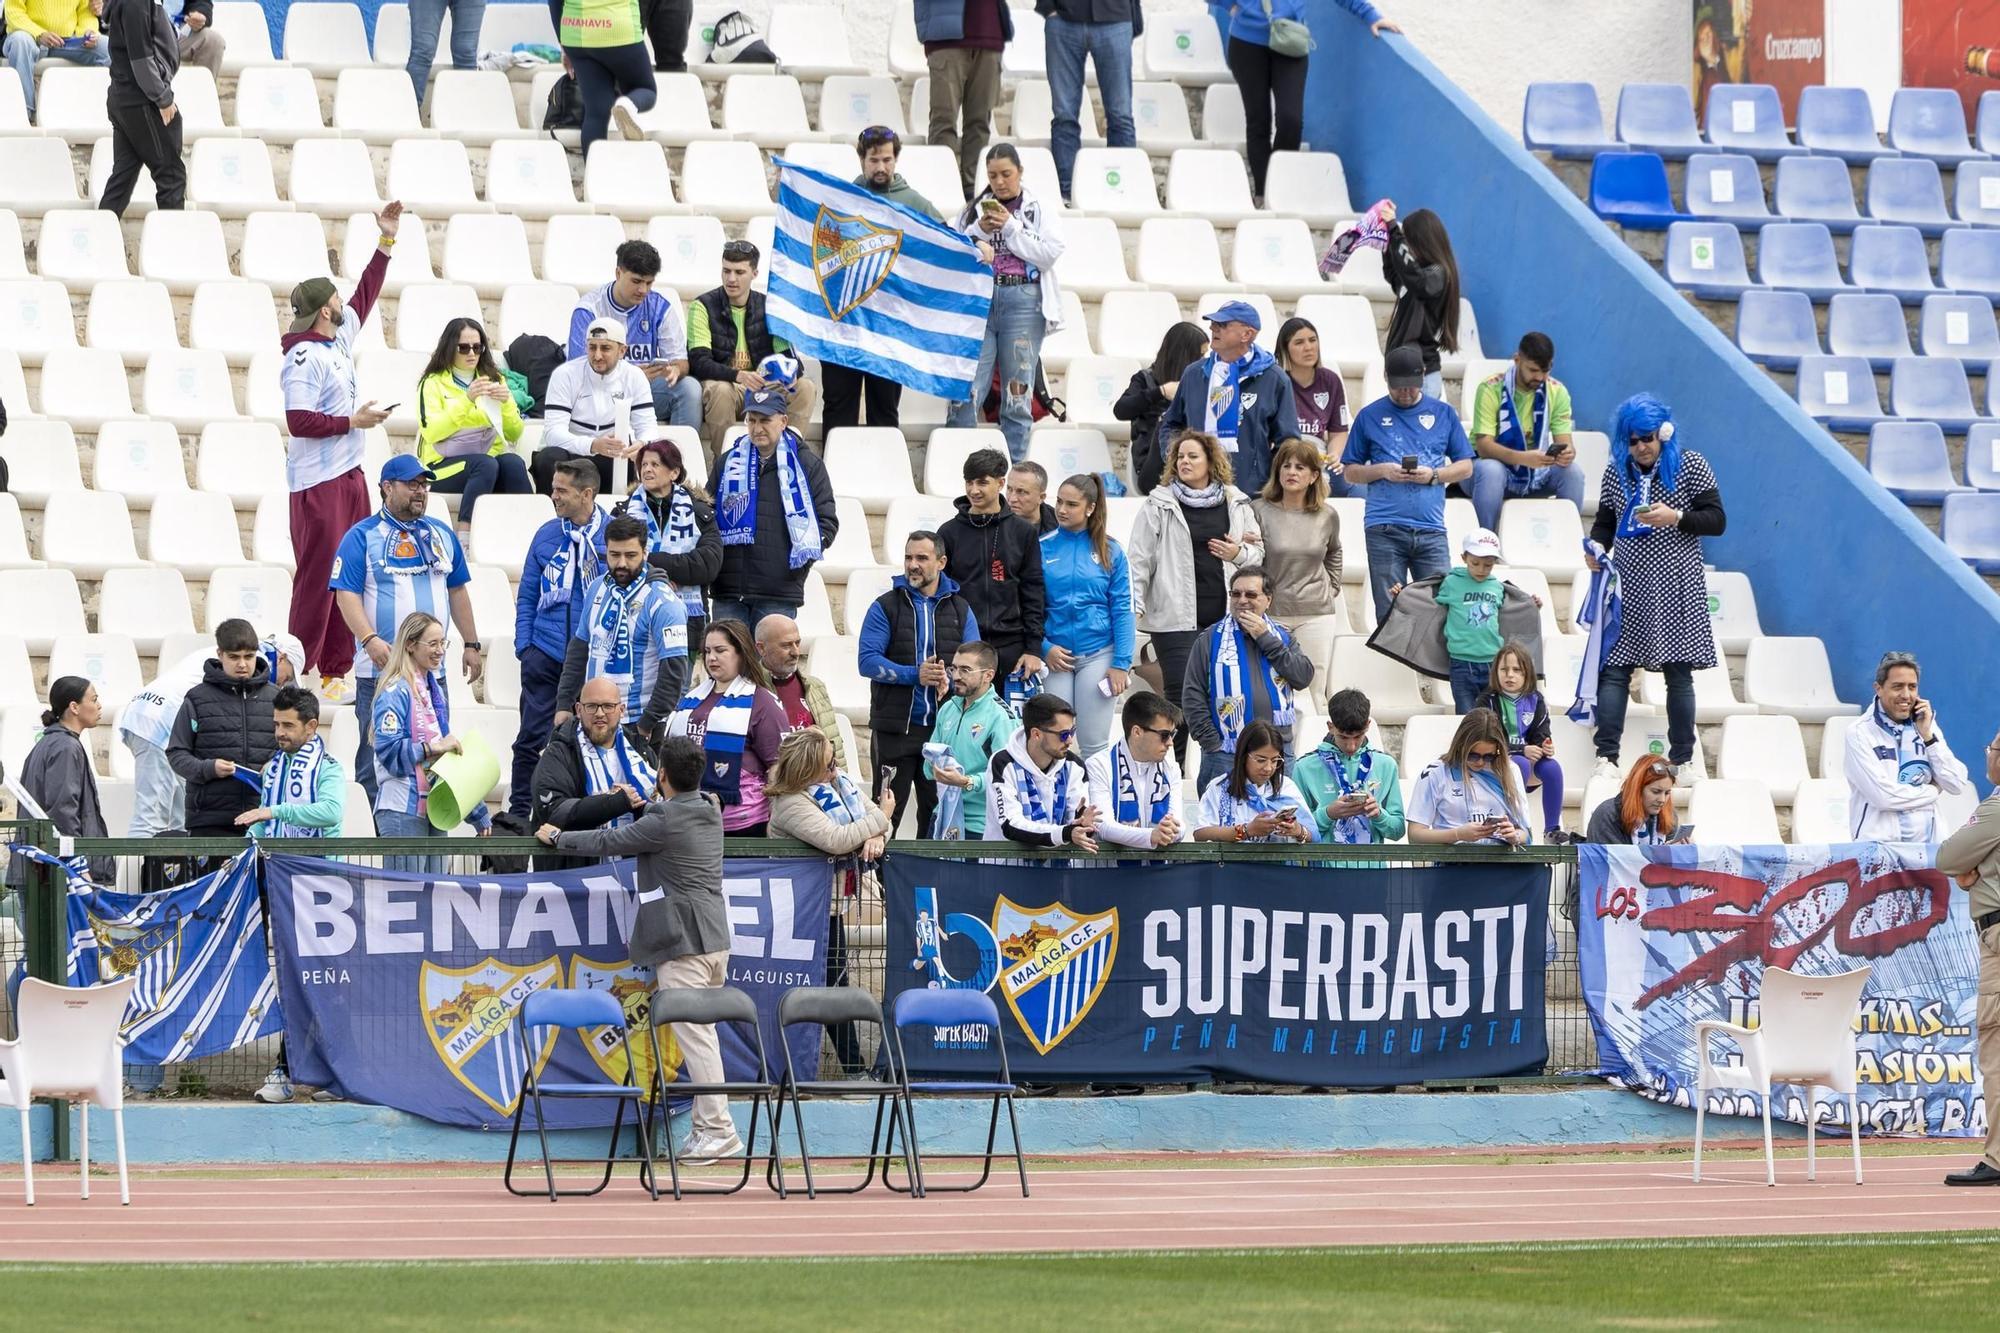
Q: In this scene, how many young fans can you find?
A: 2